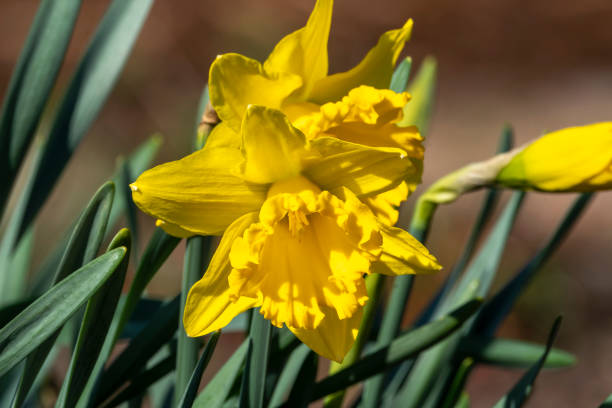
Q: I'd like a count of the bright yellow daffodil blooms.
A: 2